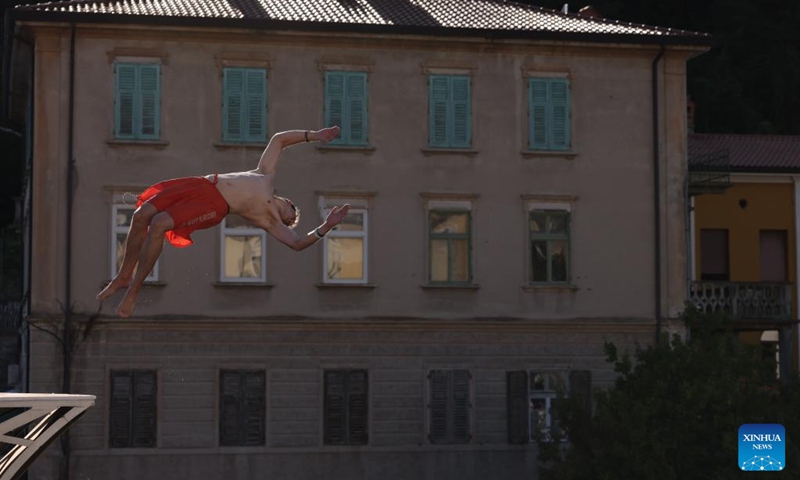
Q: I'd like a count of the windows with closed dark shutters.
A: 4